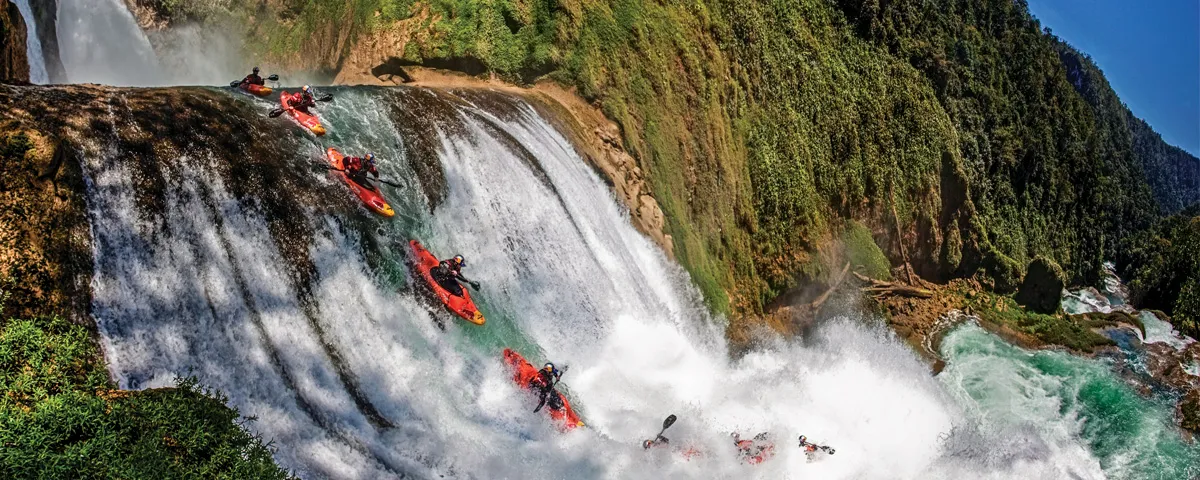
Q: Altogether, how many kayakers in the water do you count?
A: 8